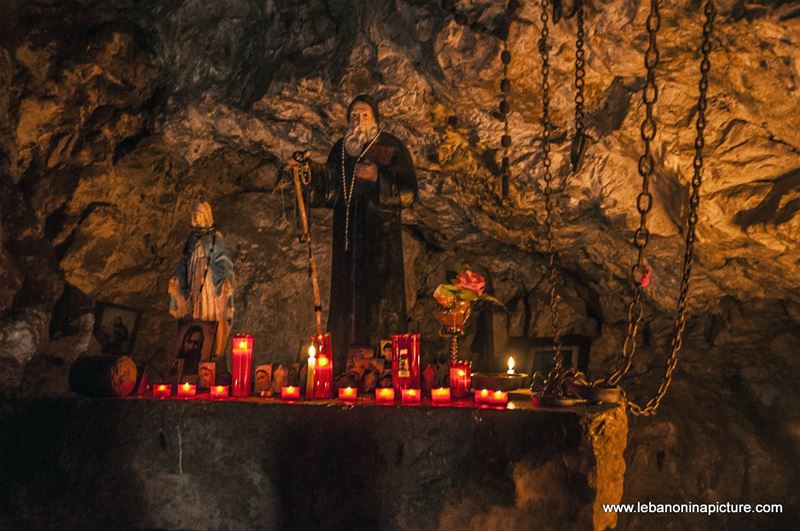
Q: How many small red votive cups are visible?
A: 10